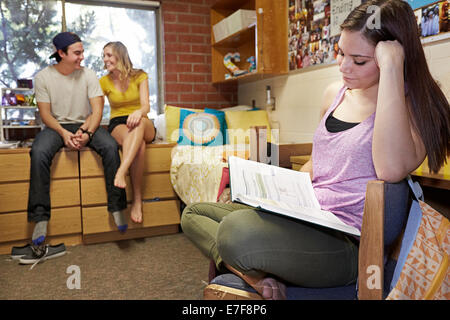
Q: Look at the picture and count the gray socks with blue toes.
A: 2